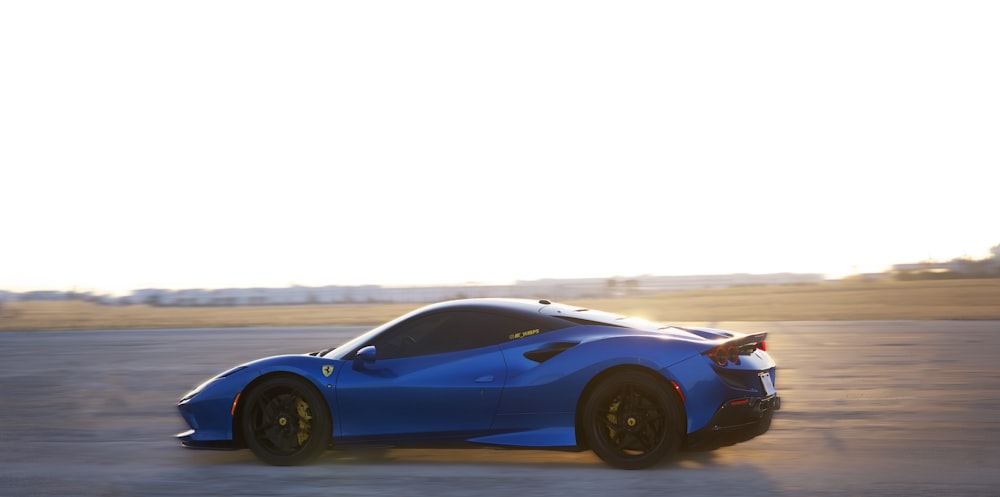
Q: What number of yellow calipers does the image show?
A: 2